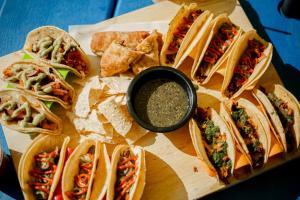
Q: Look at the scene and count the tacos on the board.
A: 12